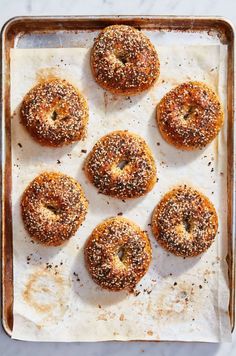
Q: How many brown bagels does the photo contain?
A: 7